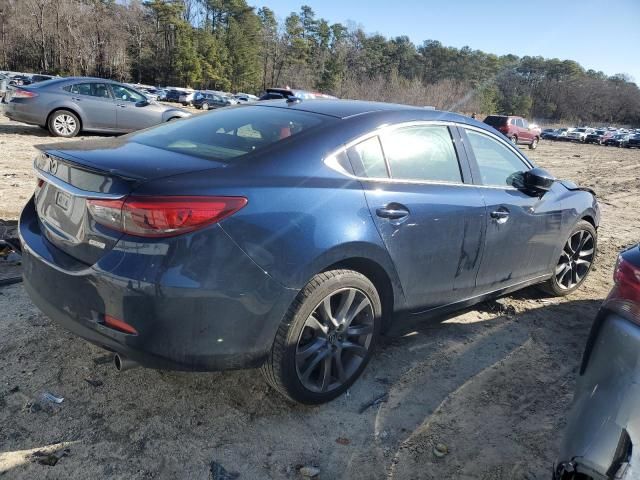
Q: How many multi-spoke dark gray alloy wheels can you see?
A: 2